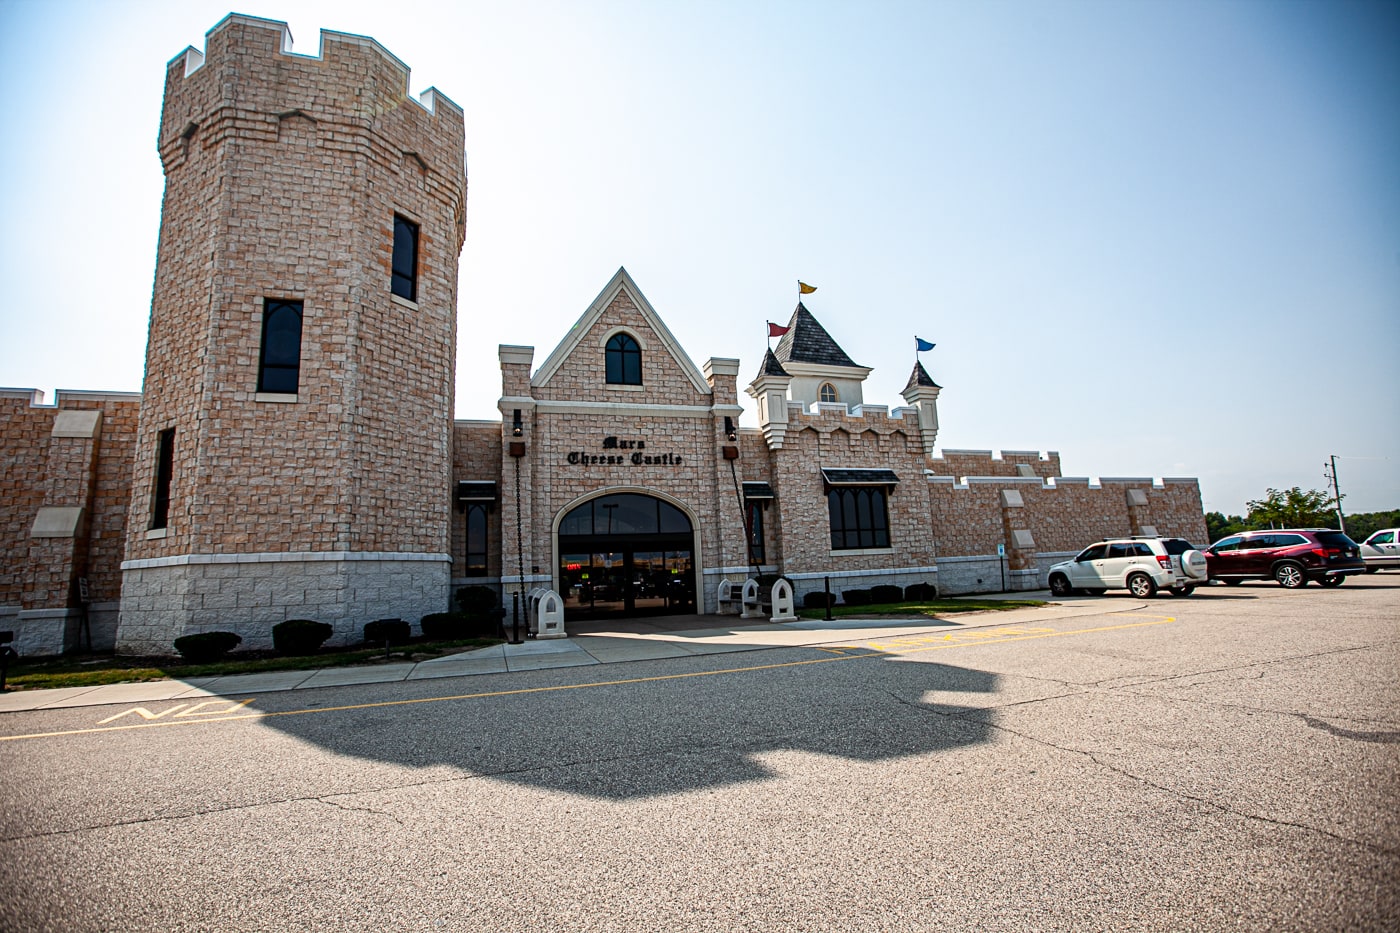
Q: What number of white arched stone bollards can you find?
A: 6